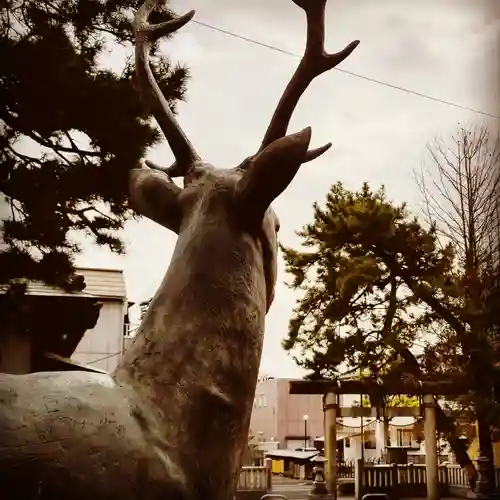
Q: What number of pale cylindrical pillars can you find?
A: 2